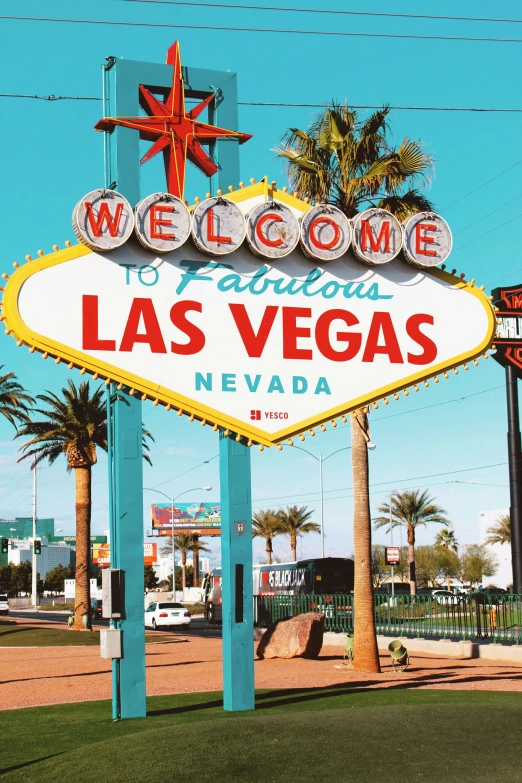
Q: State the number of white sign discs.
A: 7